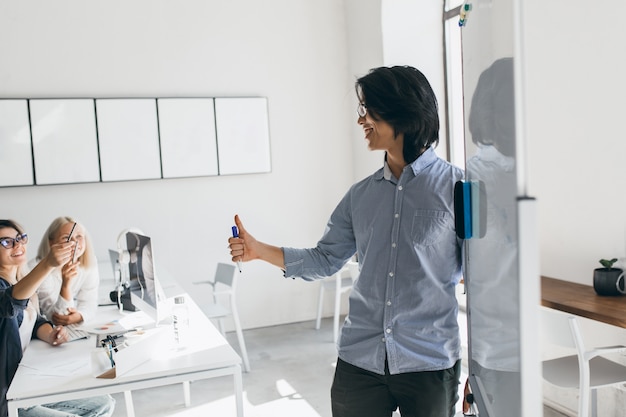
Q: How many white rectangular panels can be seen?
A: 5